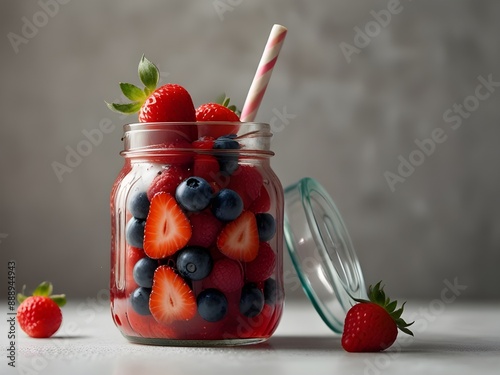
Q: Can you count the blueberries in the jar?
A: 12